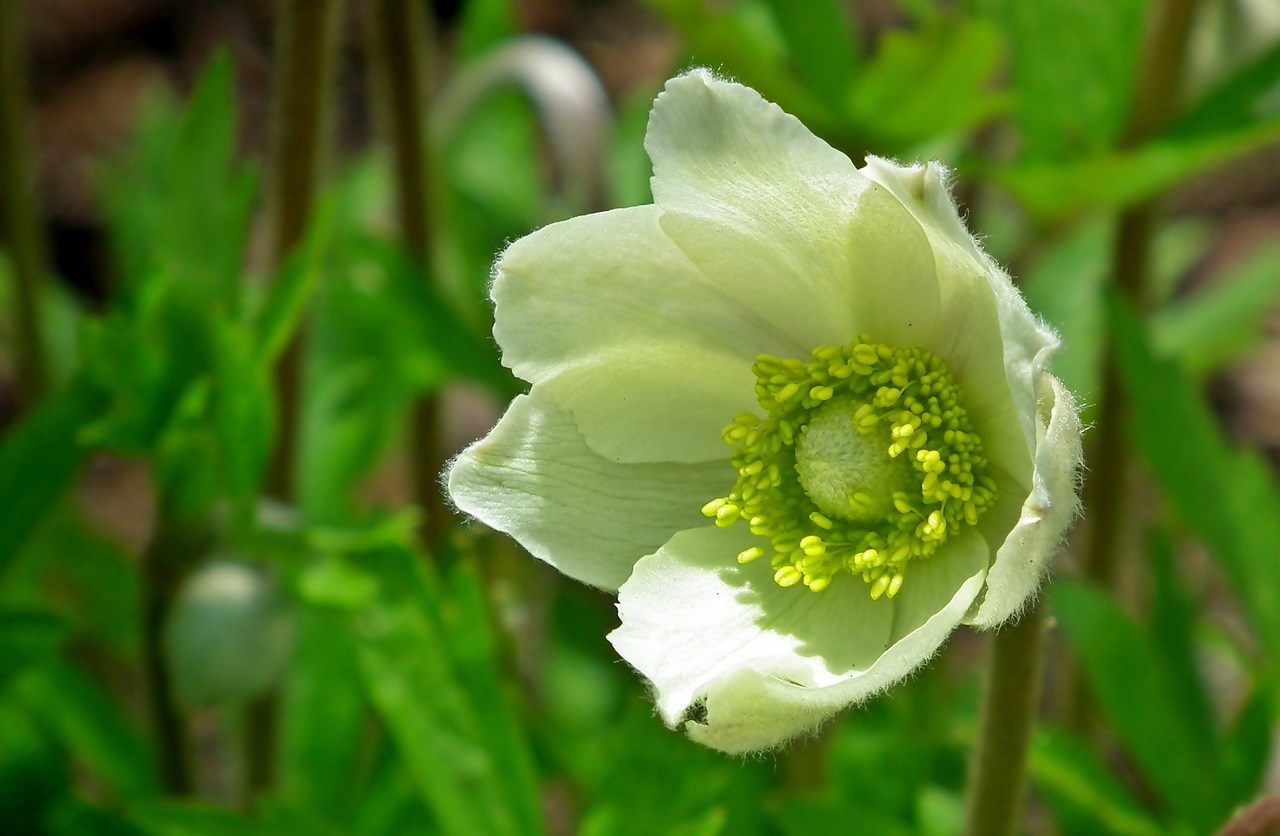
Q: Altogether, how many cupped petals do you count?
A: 6